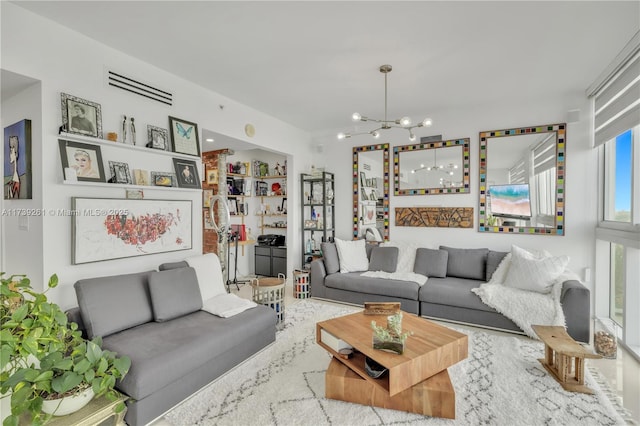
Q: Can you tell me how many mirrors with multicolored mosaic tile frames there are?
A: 3